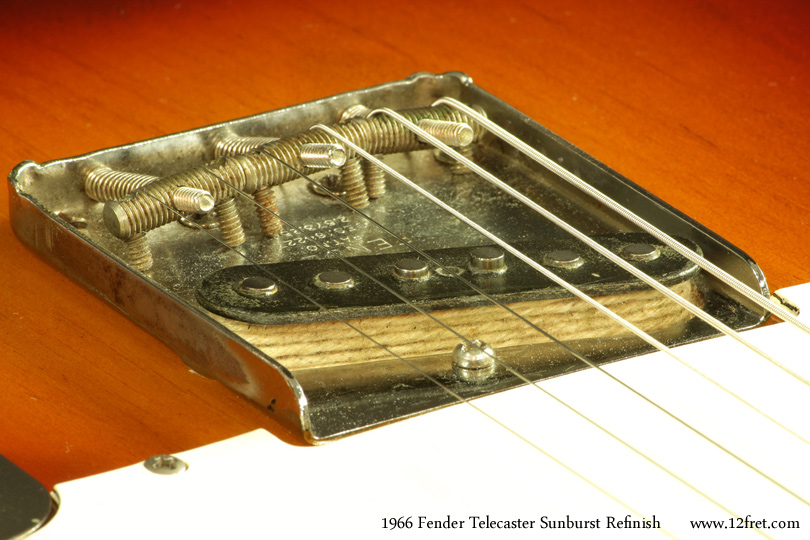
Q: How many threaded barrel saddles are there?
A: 3